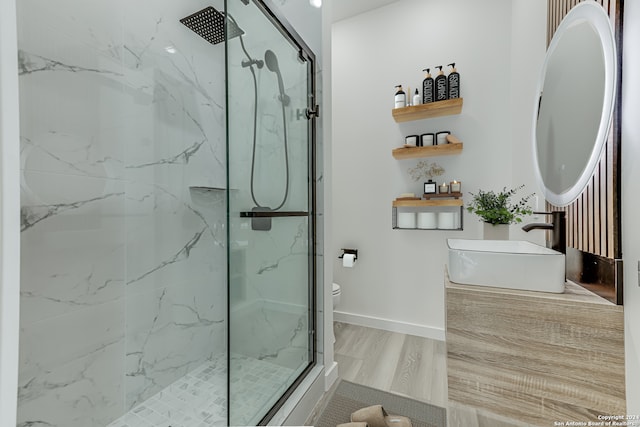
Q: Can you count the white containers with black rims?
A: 3